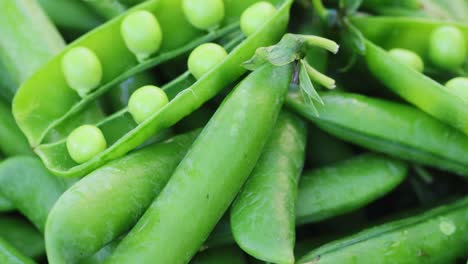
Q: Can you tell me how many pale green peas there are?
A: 10